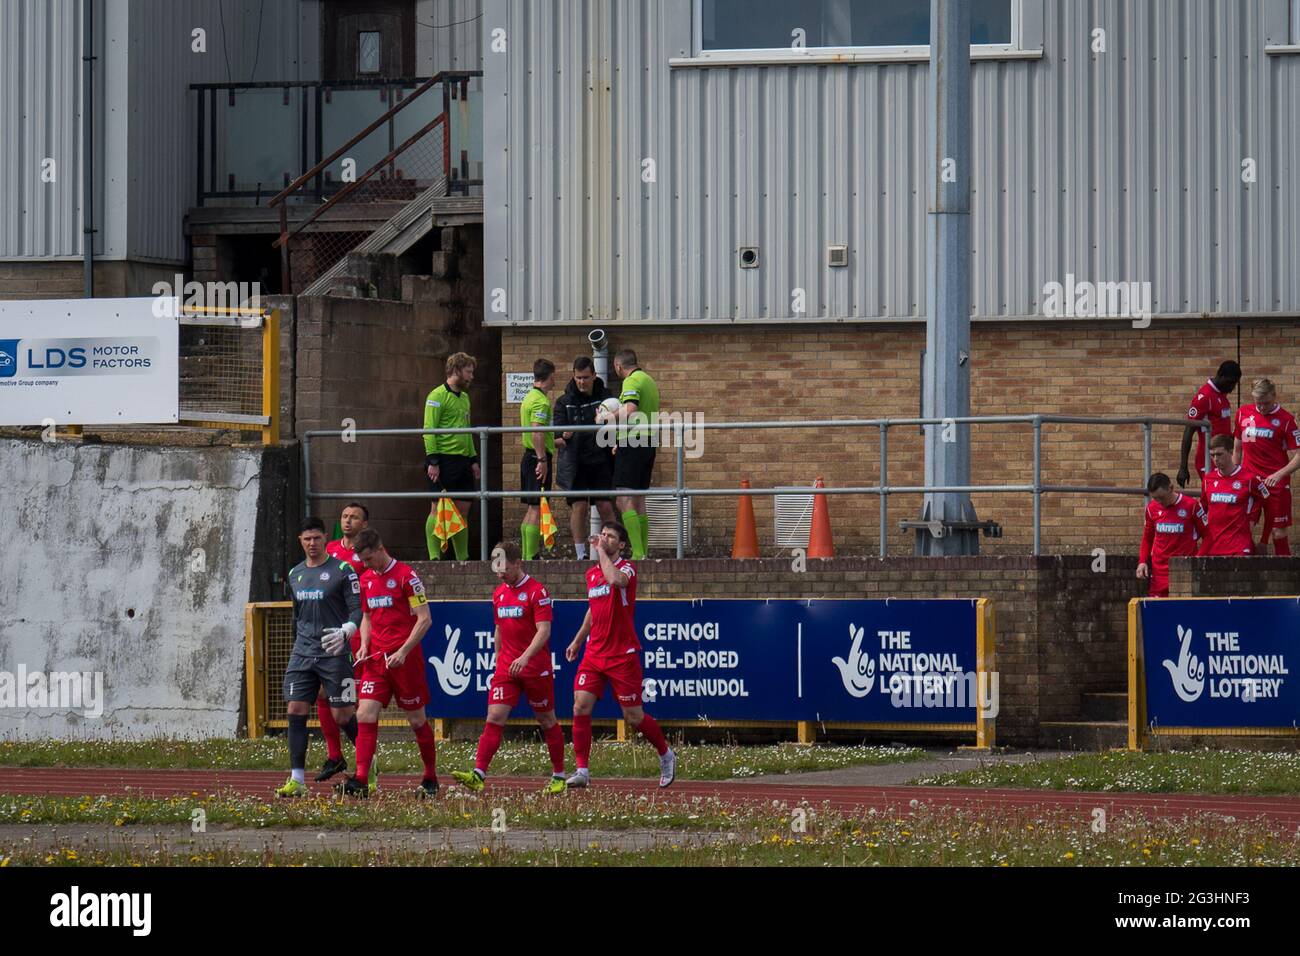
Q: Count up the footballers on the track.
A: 5